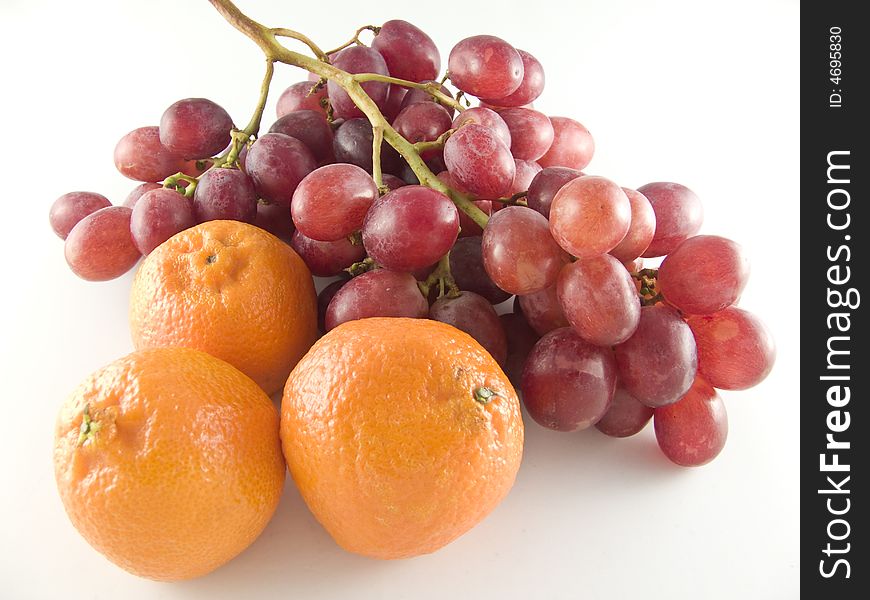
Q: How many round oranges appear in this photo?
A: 3